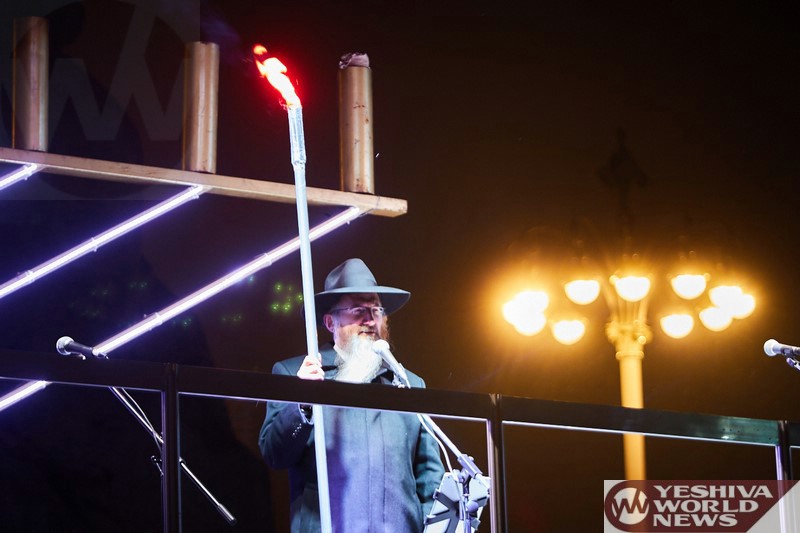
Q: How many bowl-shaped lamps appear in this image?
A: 11